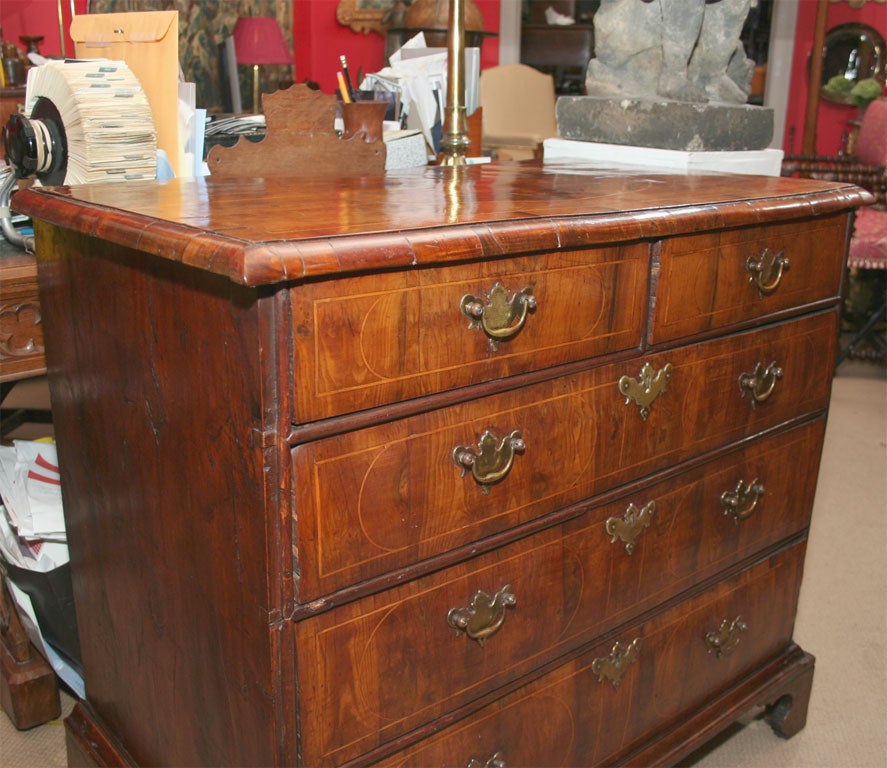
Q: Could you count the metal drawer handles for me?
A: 8